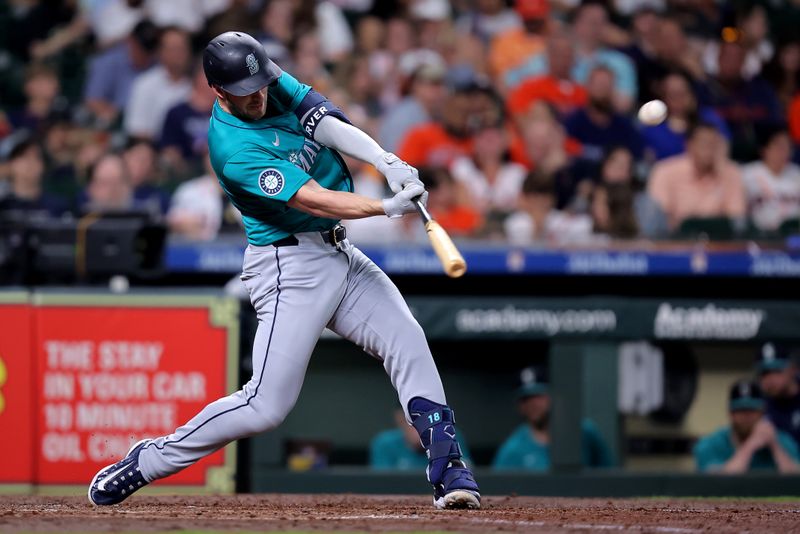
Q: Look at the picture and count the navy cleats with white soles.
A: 2